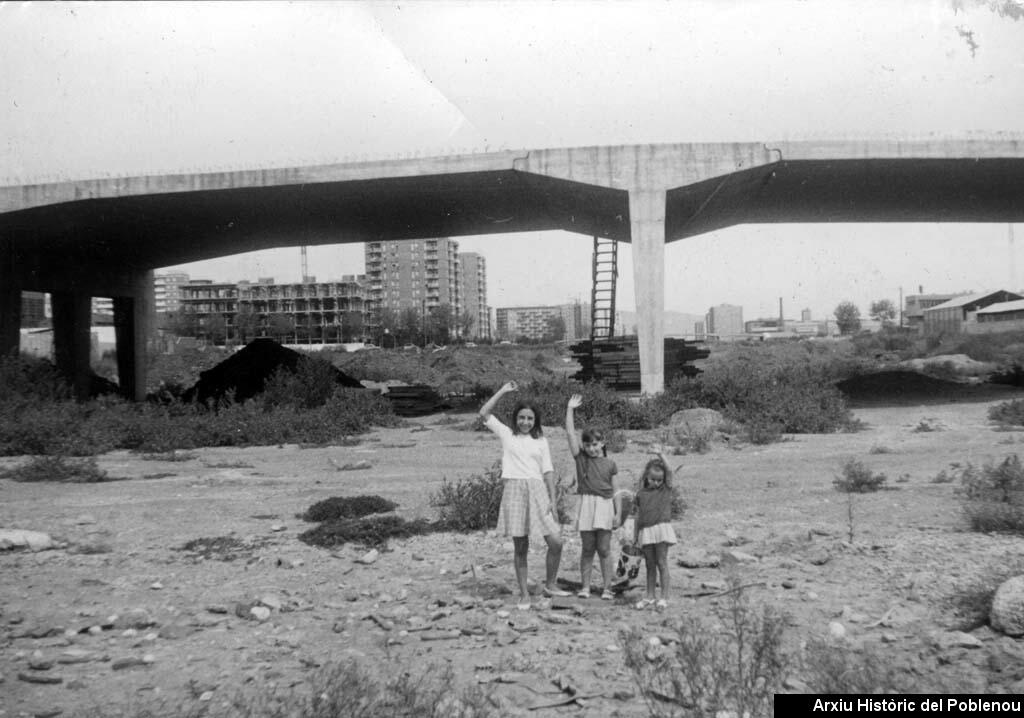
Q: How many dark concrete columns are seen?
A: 3